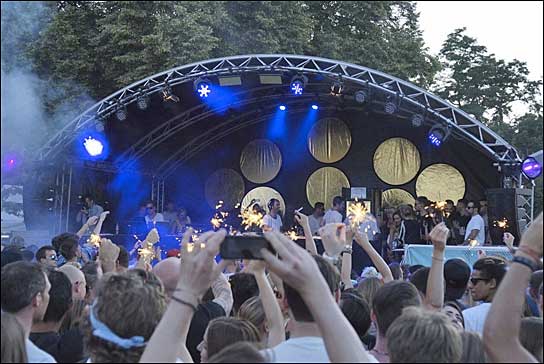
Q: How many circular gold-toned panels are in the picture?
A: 8